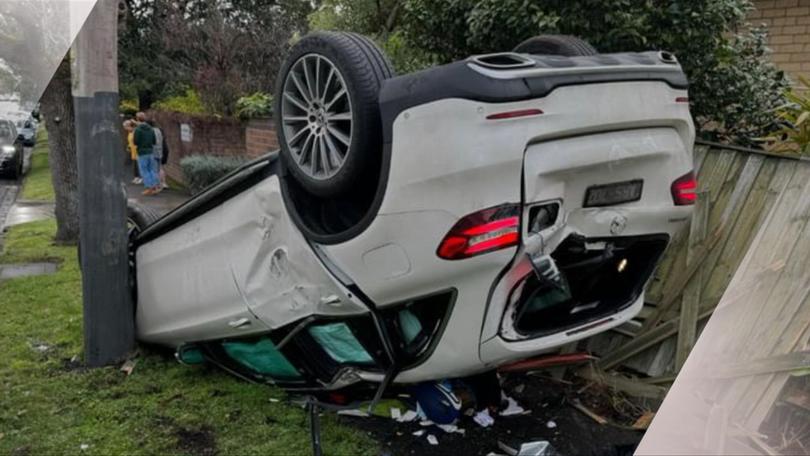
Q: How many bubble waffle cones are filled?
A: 0